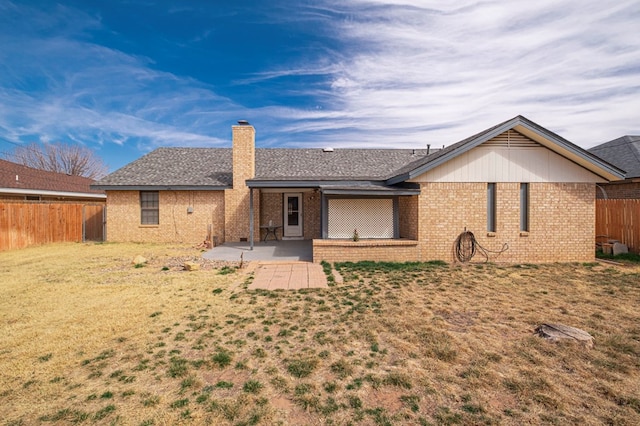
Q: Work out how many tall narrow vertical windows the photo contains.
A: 2